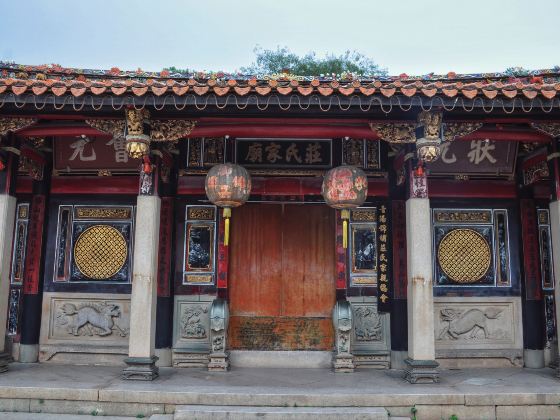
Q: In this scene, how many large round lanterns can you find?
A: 2